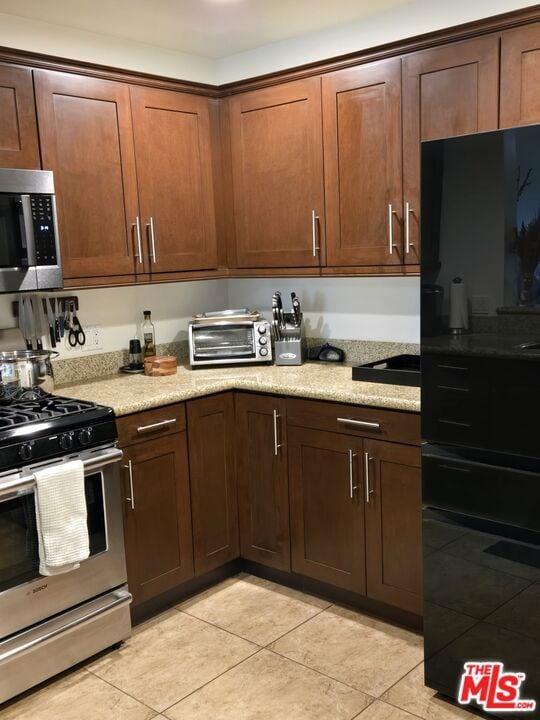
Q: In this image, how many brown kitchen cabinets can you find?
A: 12